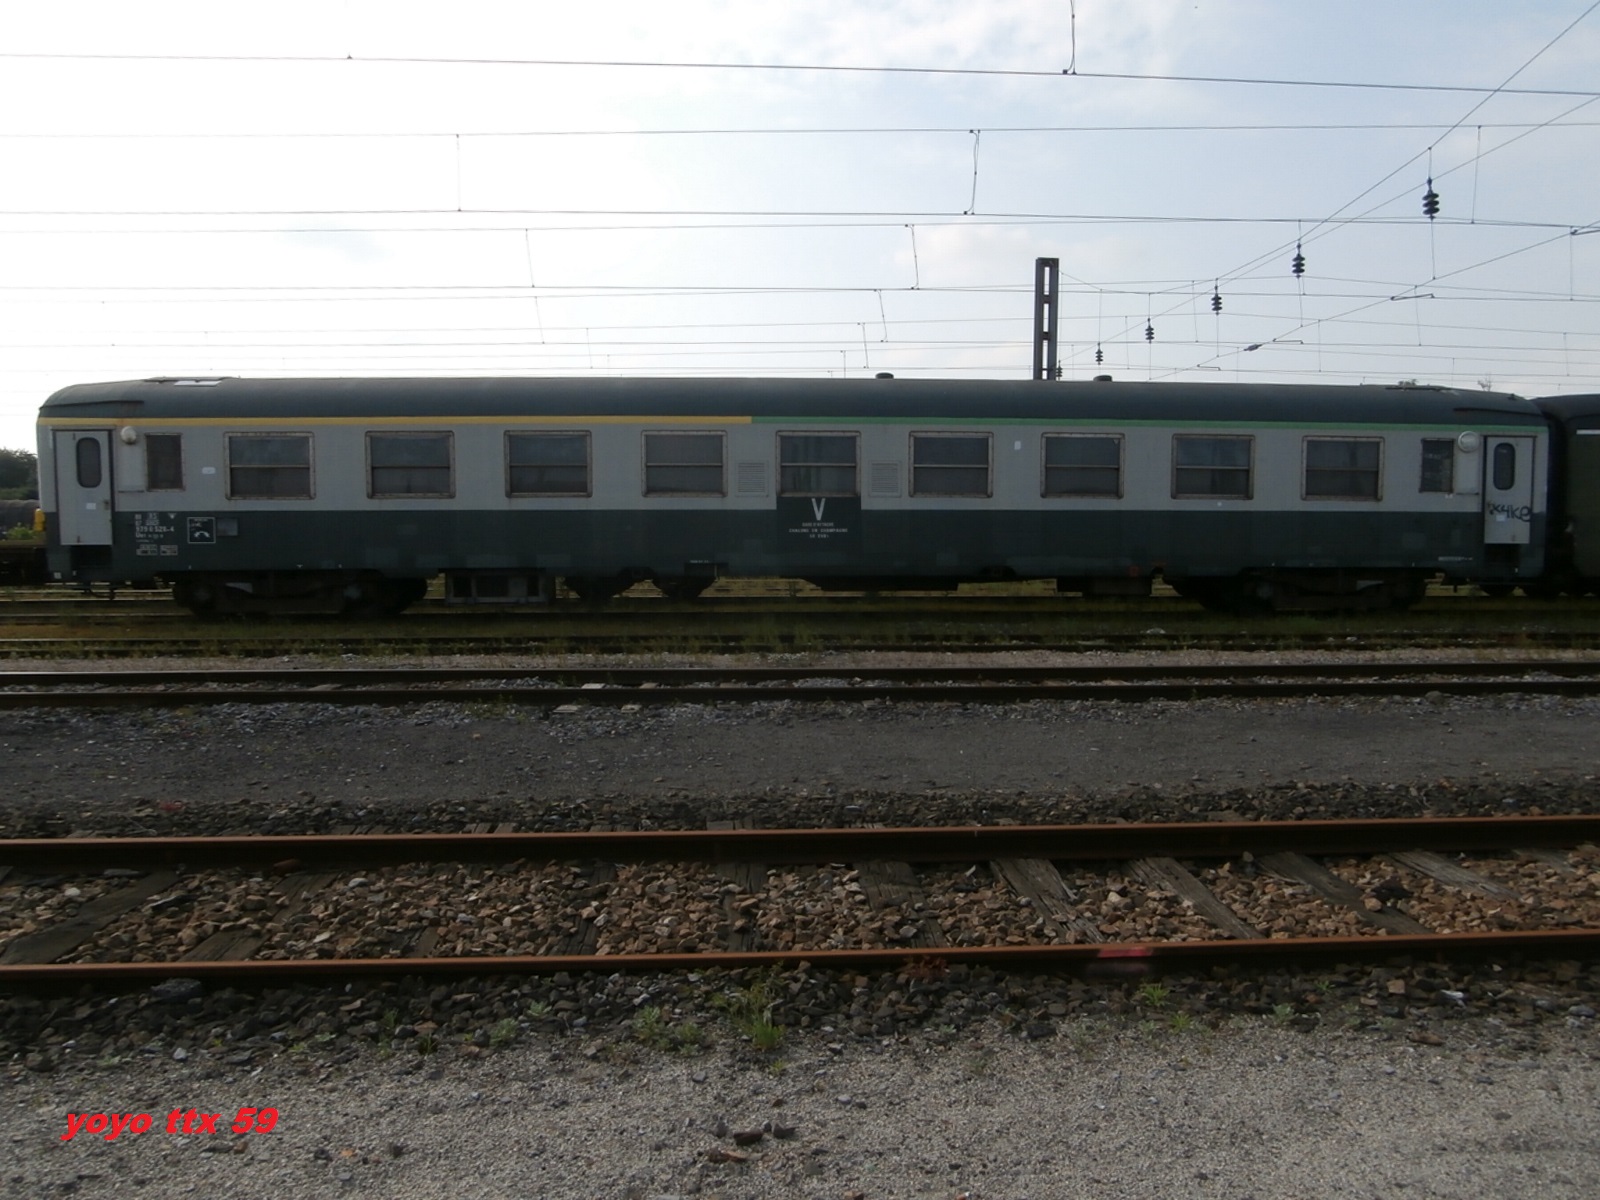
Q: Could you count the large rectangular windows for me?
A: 9